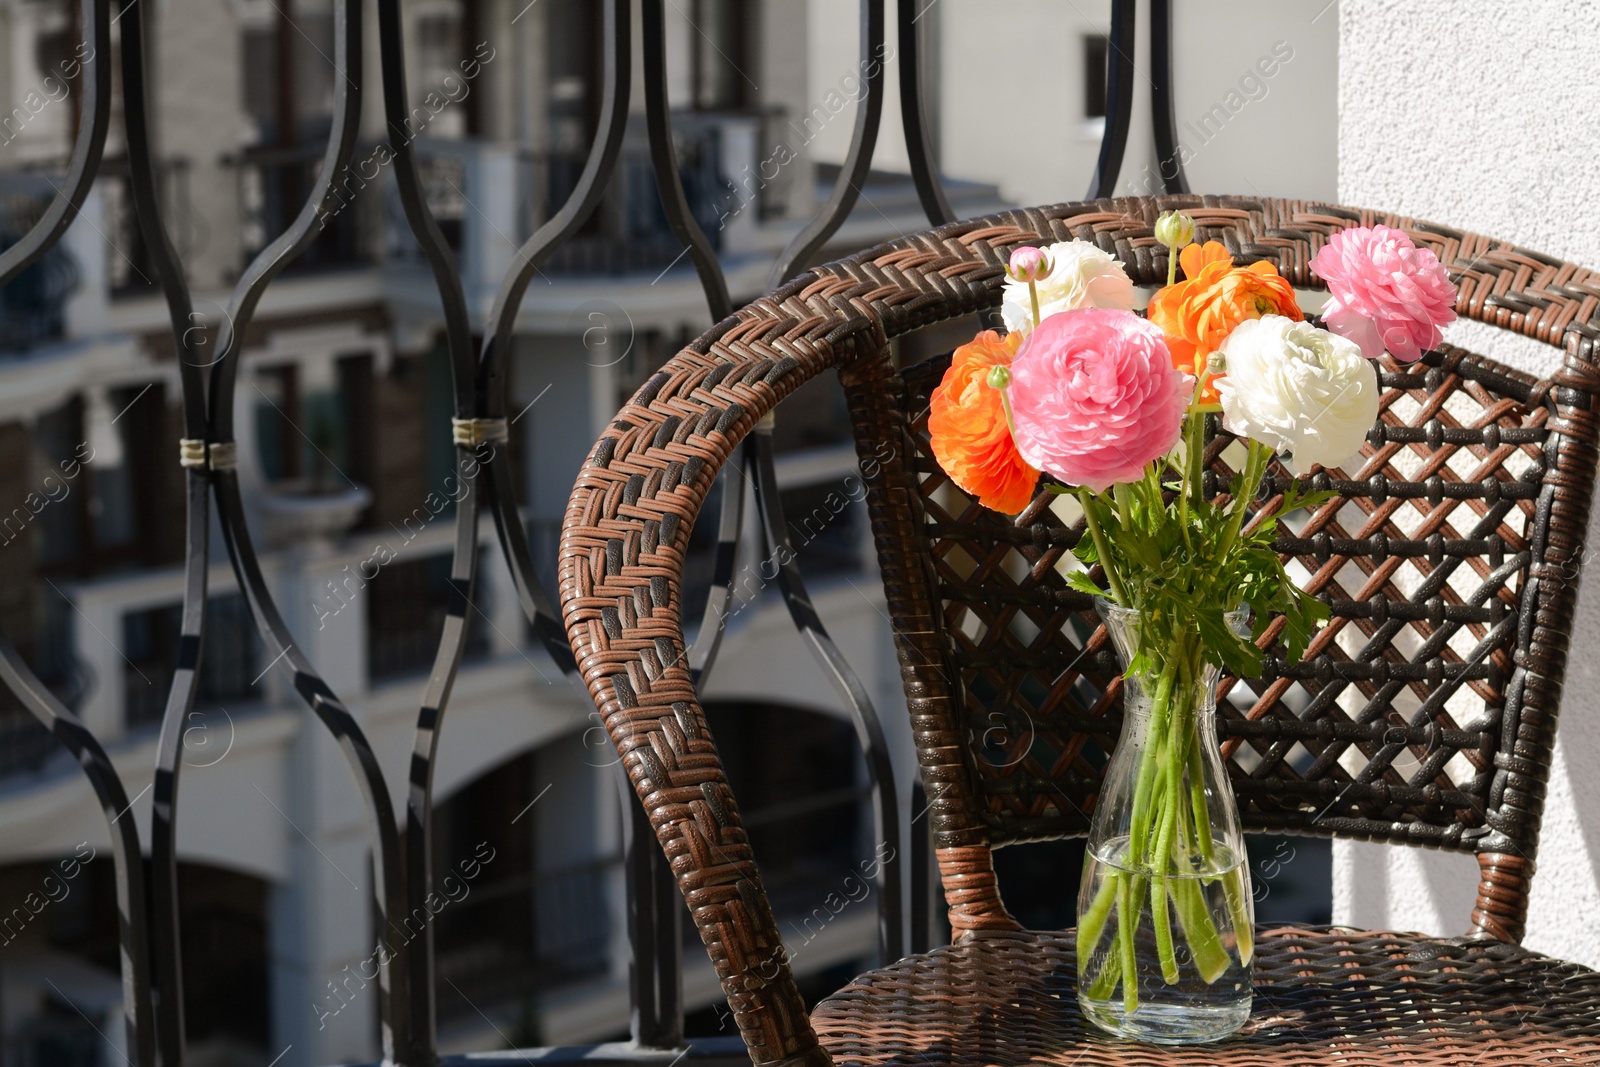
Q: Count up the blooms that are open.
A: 6